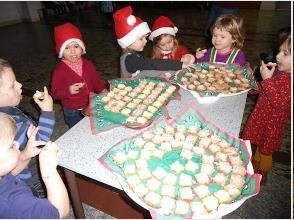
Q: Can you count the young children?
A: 7